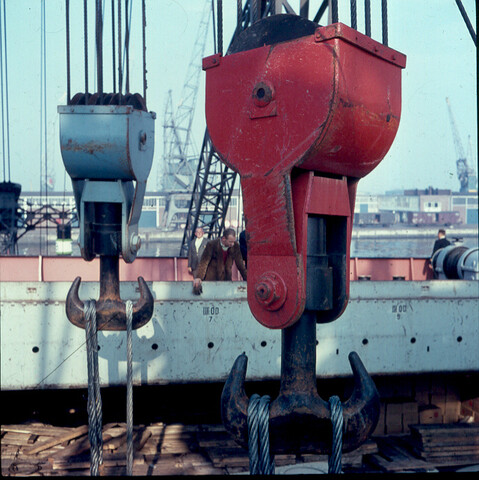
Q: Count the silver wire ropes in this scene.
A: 6